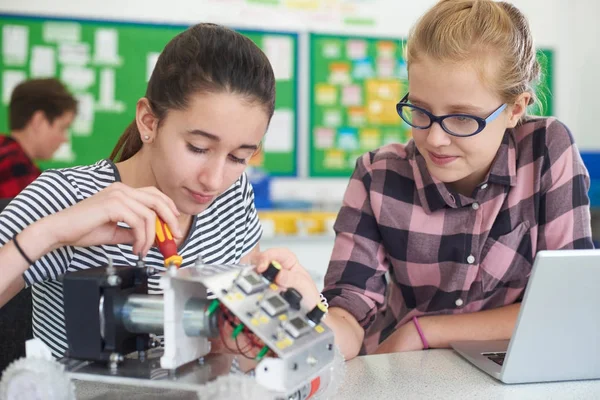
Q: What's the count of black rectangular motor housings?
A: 1